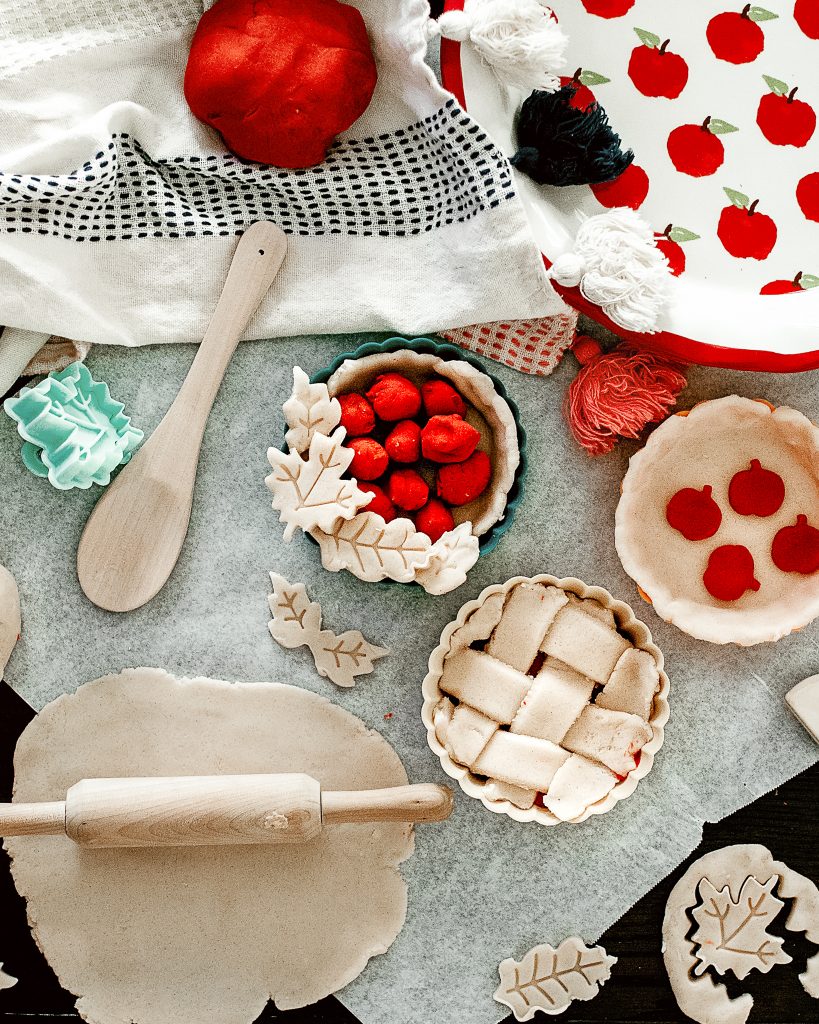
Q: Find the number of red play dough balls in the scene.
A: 11